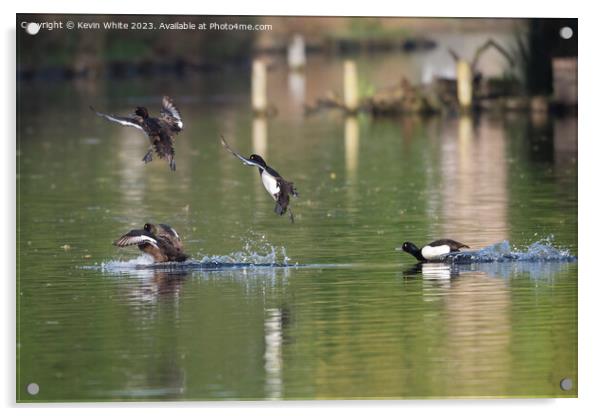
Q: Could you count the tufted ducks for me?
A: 4